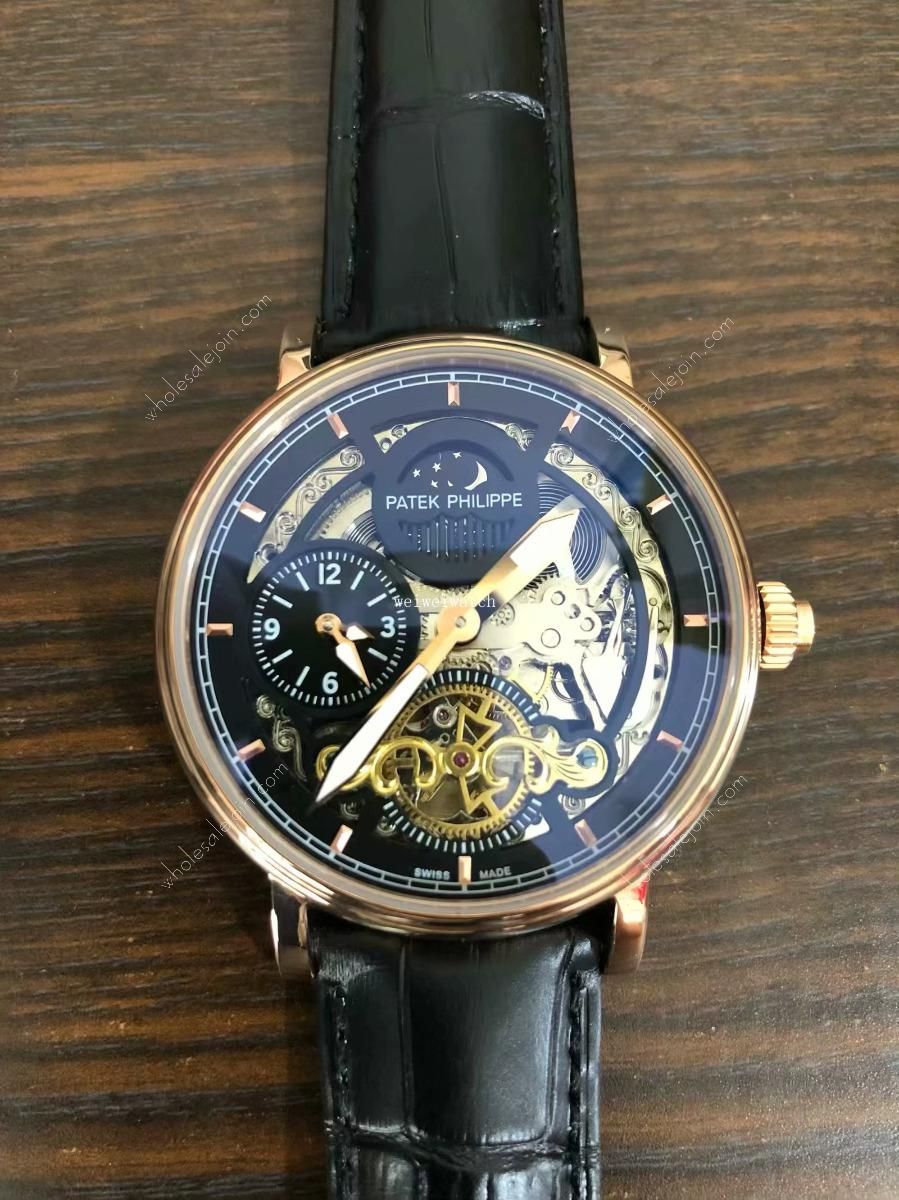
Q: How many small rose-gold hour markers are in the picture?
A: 12